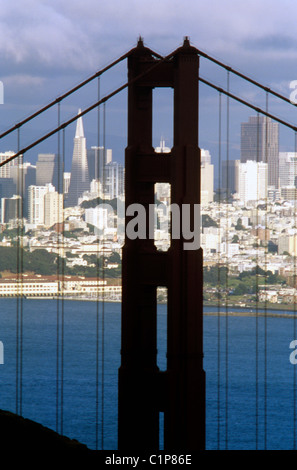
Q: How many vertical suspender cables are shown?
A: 11